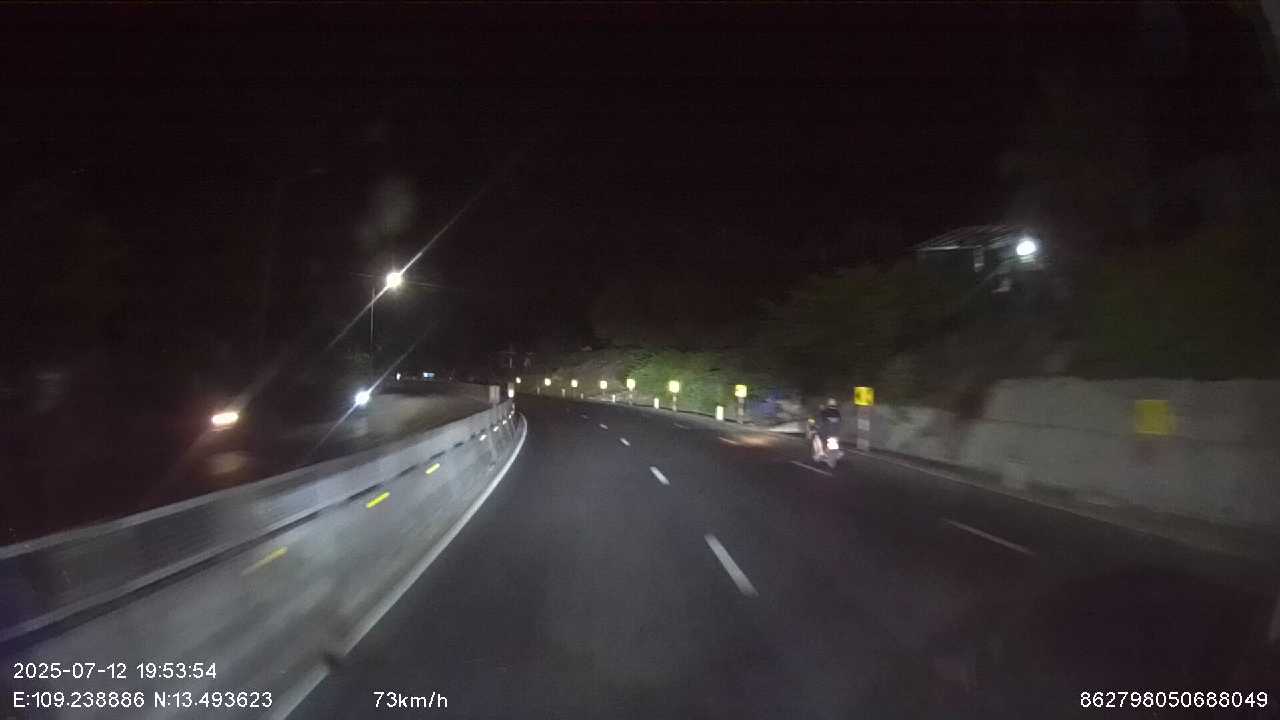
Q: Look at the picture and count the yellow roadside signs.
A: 9